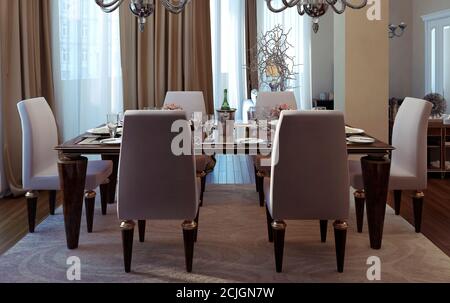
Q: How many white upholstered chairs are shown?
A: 6